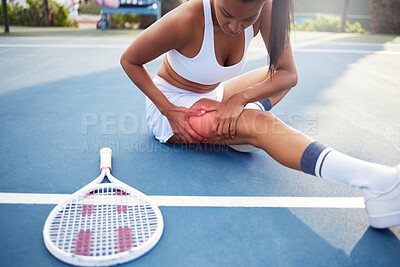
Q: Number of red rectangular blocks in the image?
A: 4